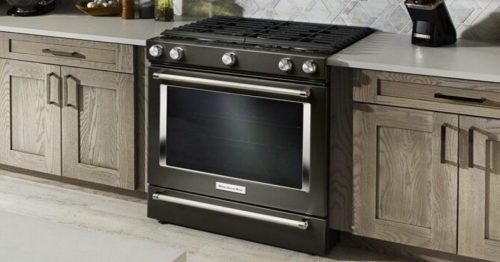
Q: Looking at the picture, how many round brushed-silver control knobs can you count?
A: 5